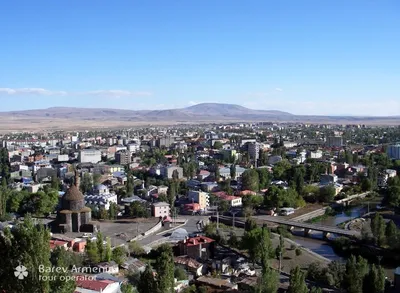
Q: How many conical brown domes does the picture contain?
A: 1